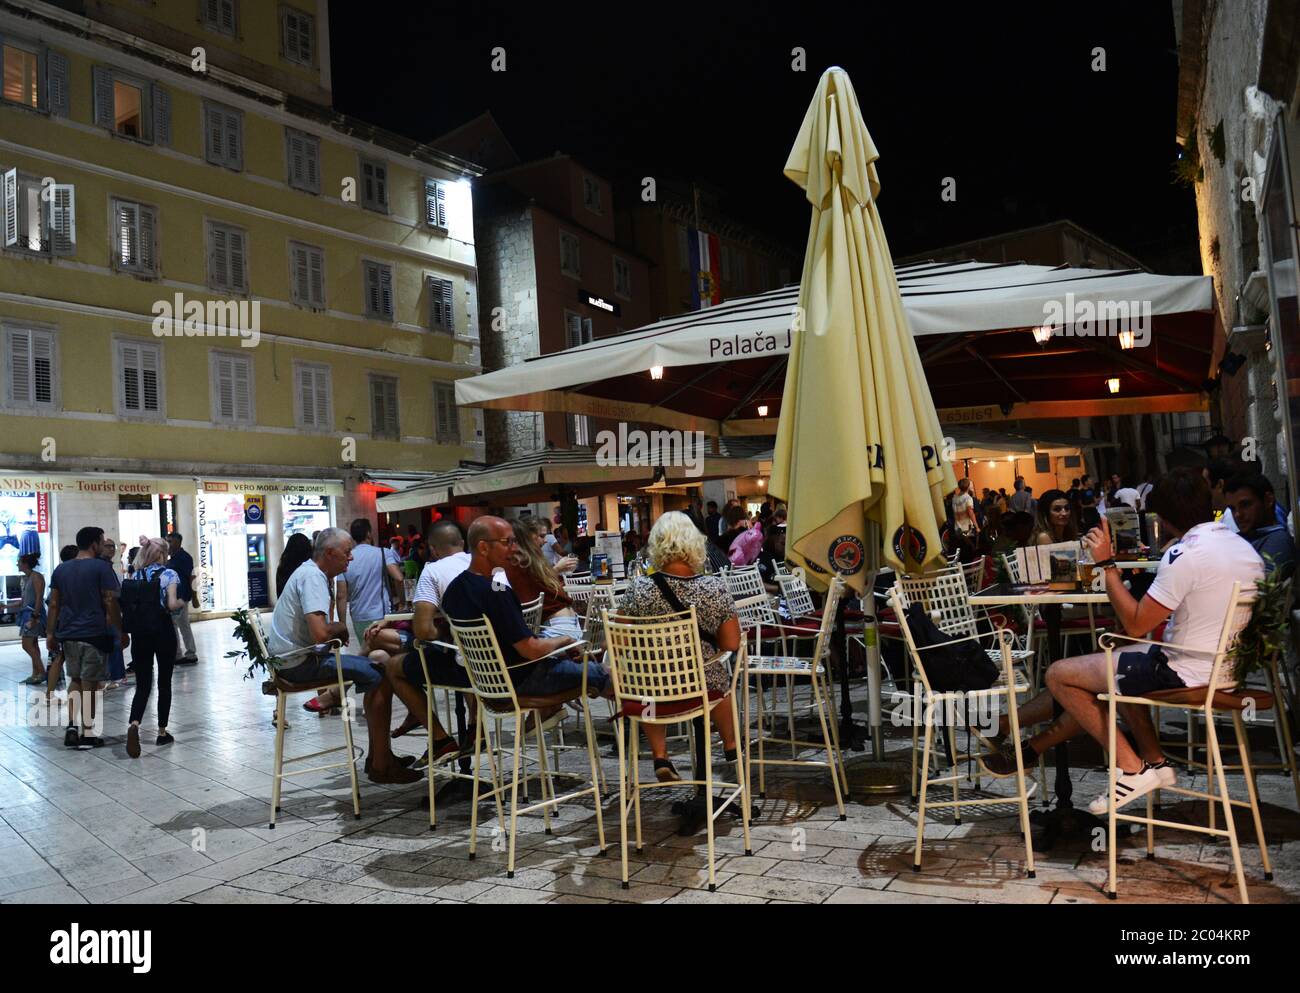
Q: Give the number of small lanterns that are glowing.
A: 5